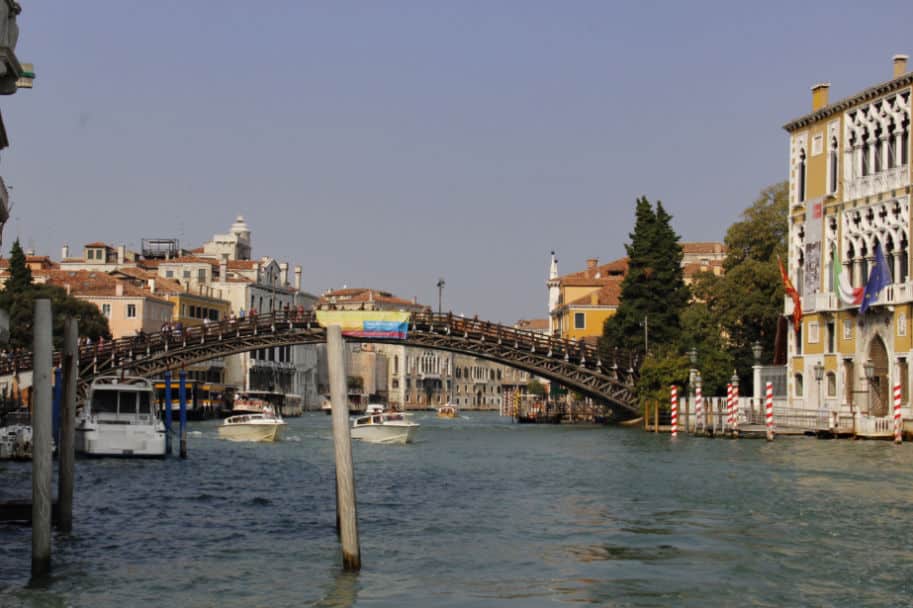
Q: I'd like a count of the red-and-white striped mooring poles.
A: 6